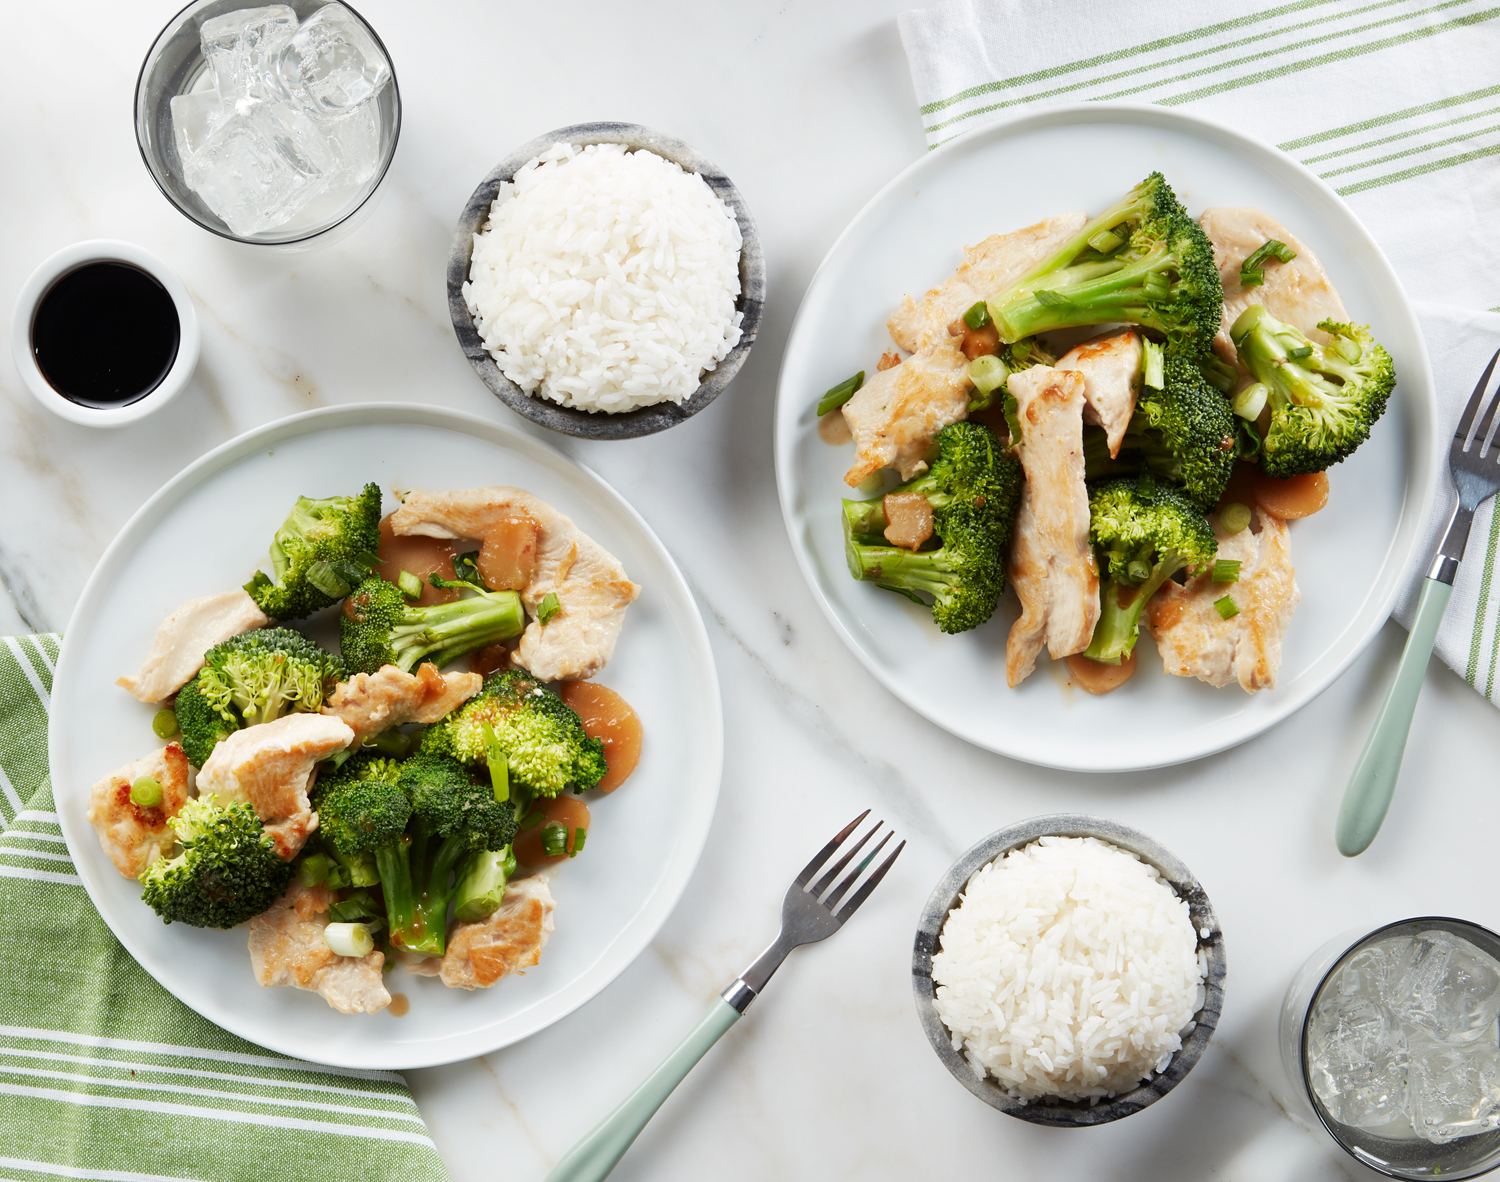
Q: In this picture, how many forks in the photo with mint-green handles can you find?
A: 2